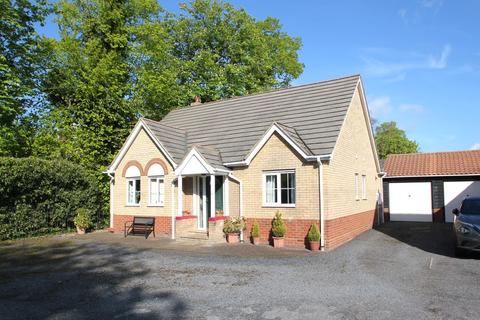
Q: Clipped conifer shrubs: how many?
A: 3